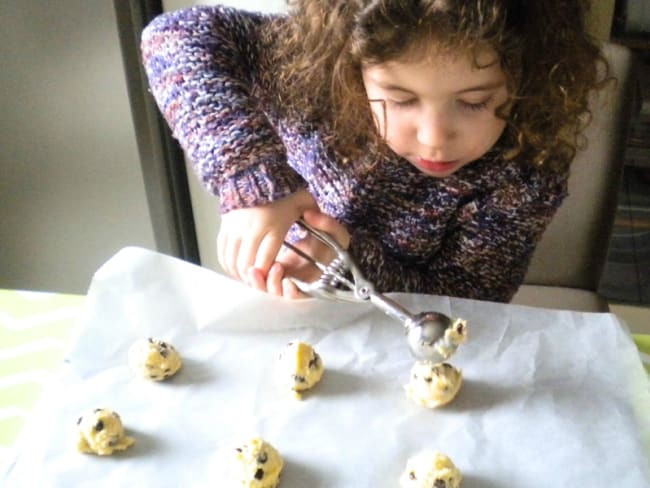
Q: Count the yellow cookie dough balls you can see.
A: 6